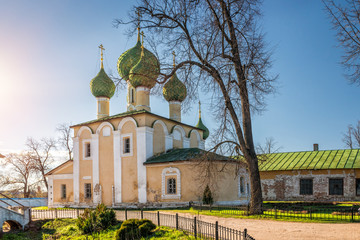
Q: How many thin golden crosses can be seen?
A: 5